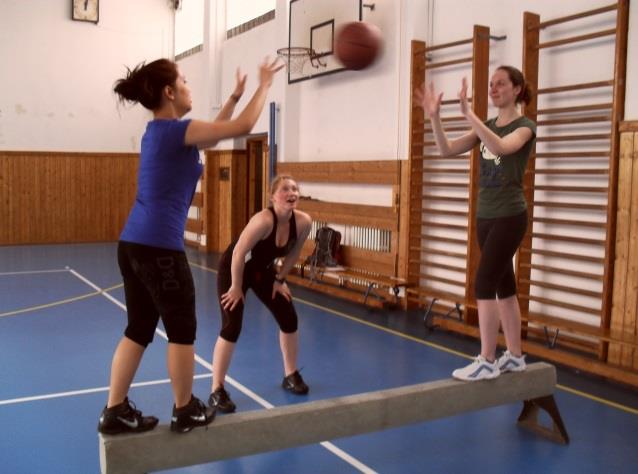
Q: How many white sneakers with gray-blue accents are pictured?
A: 2